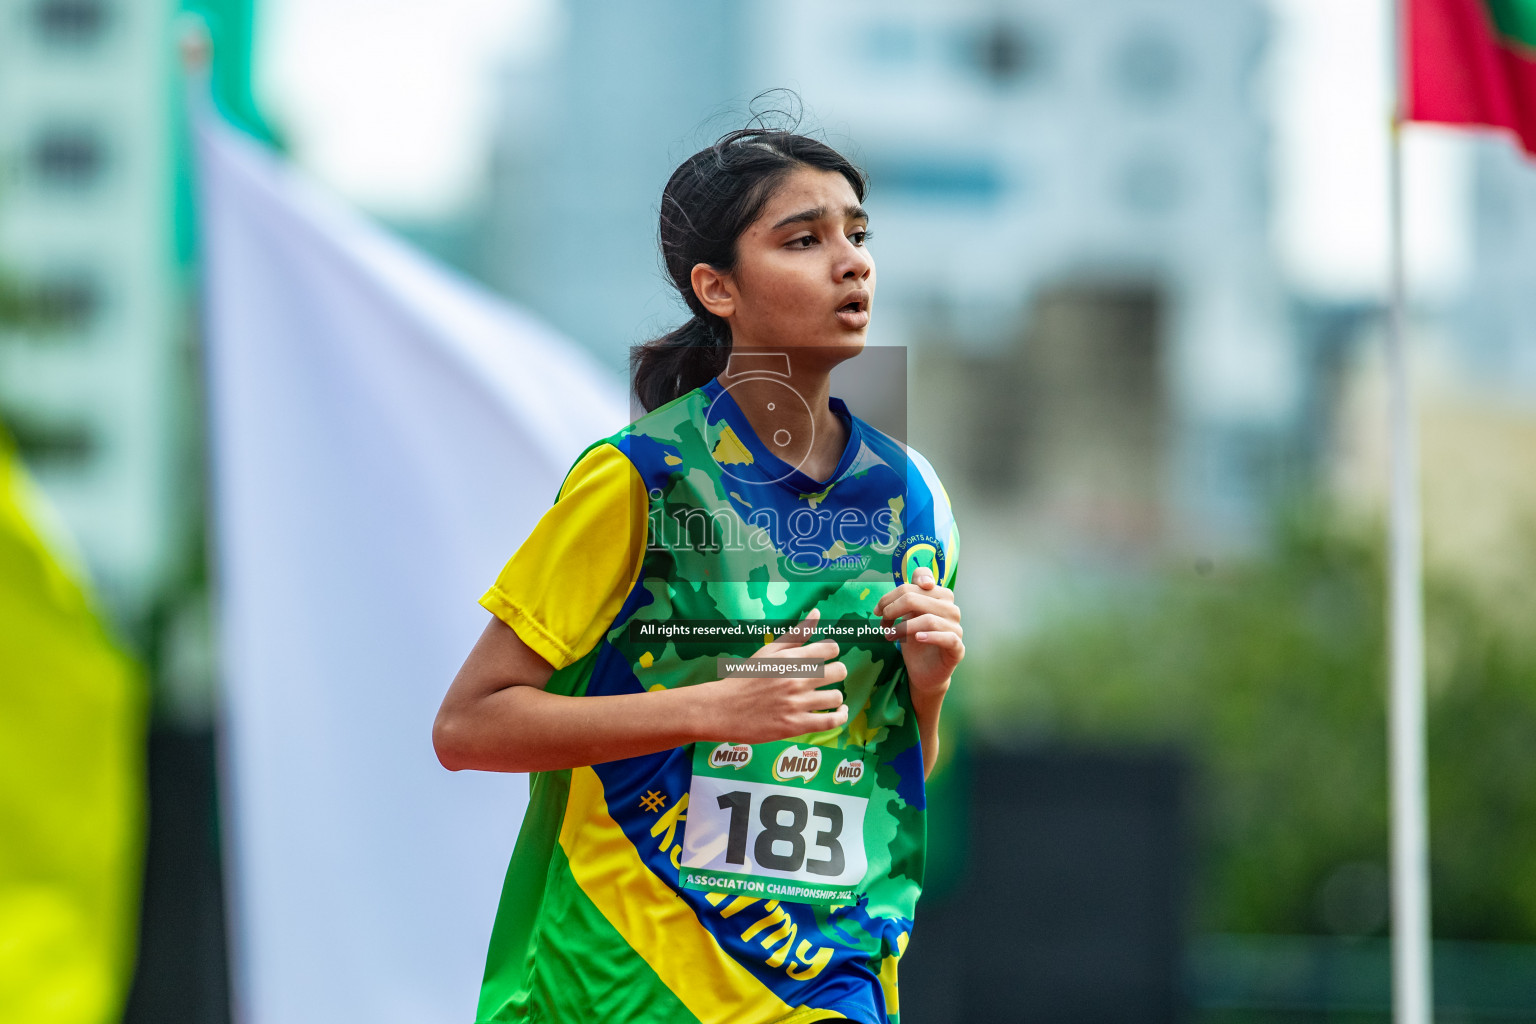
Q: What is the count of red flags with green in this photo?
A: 1